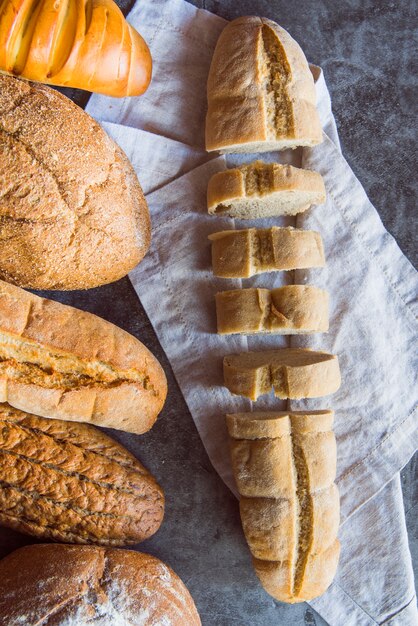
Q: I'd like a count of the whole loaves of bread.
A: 5